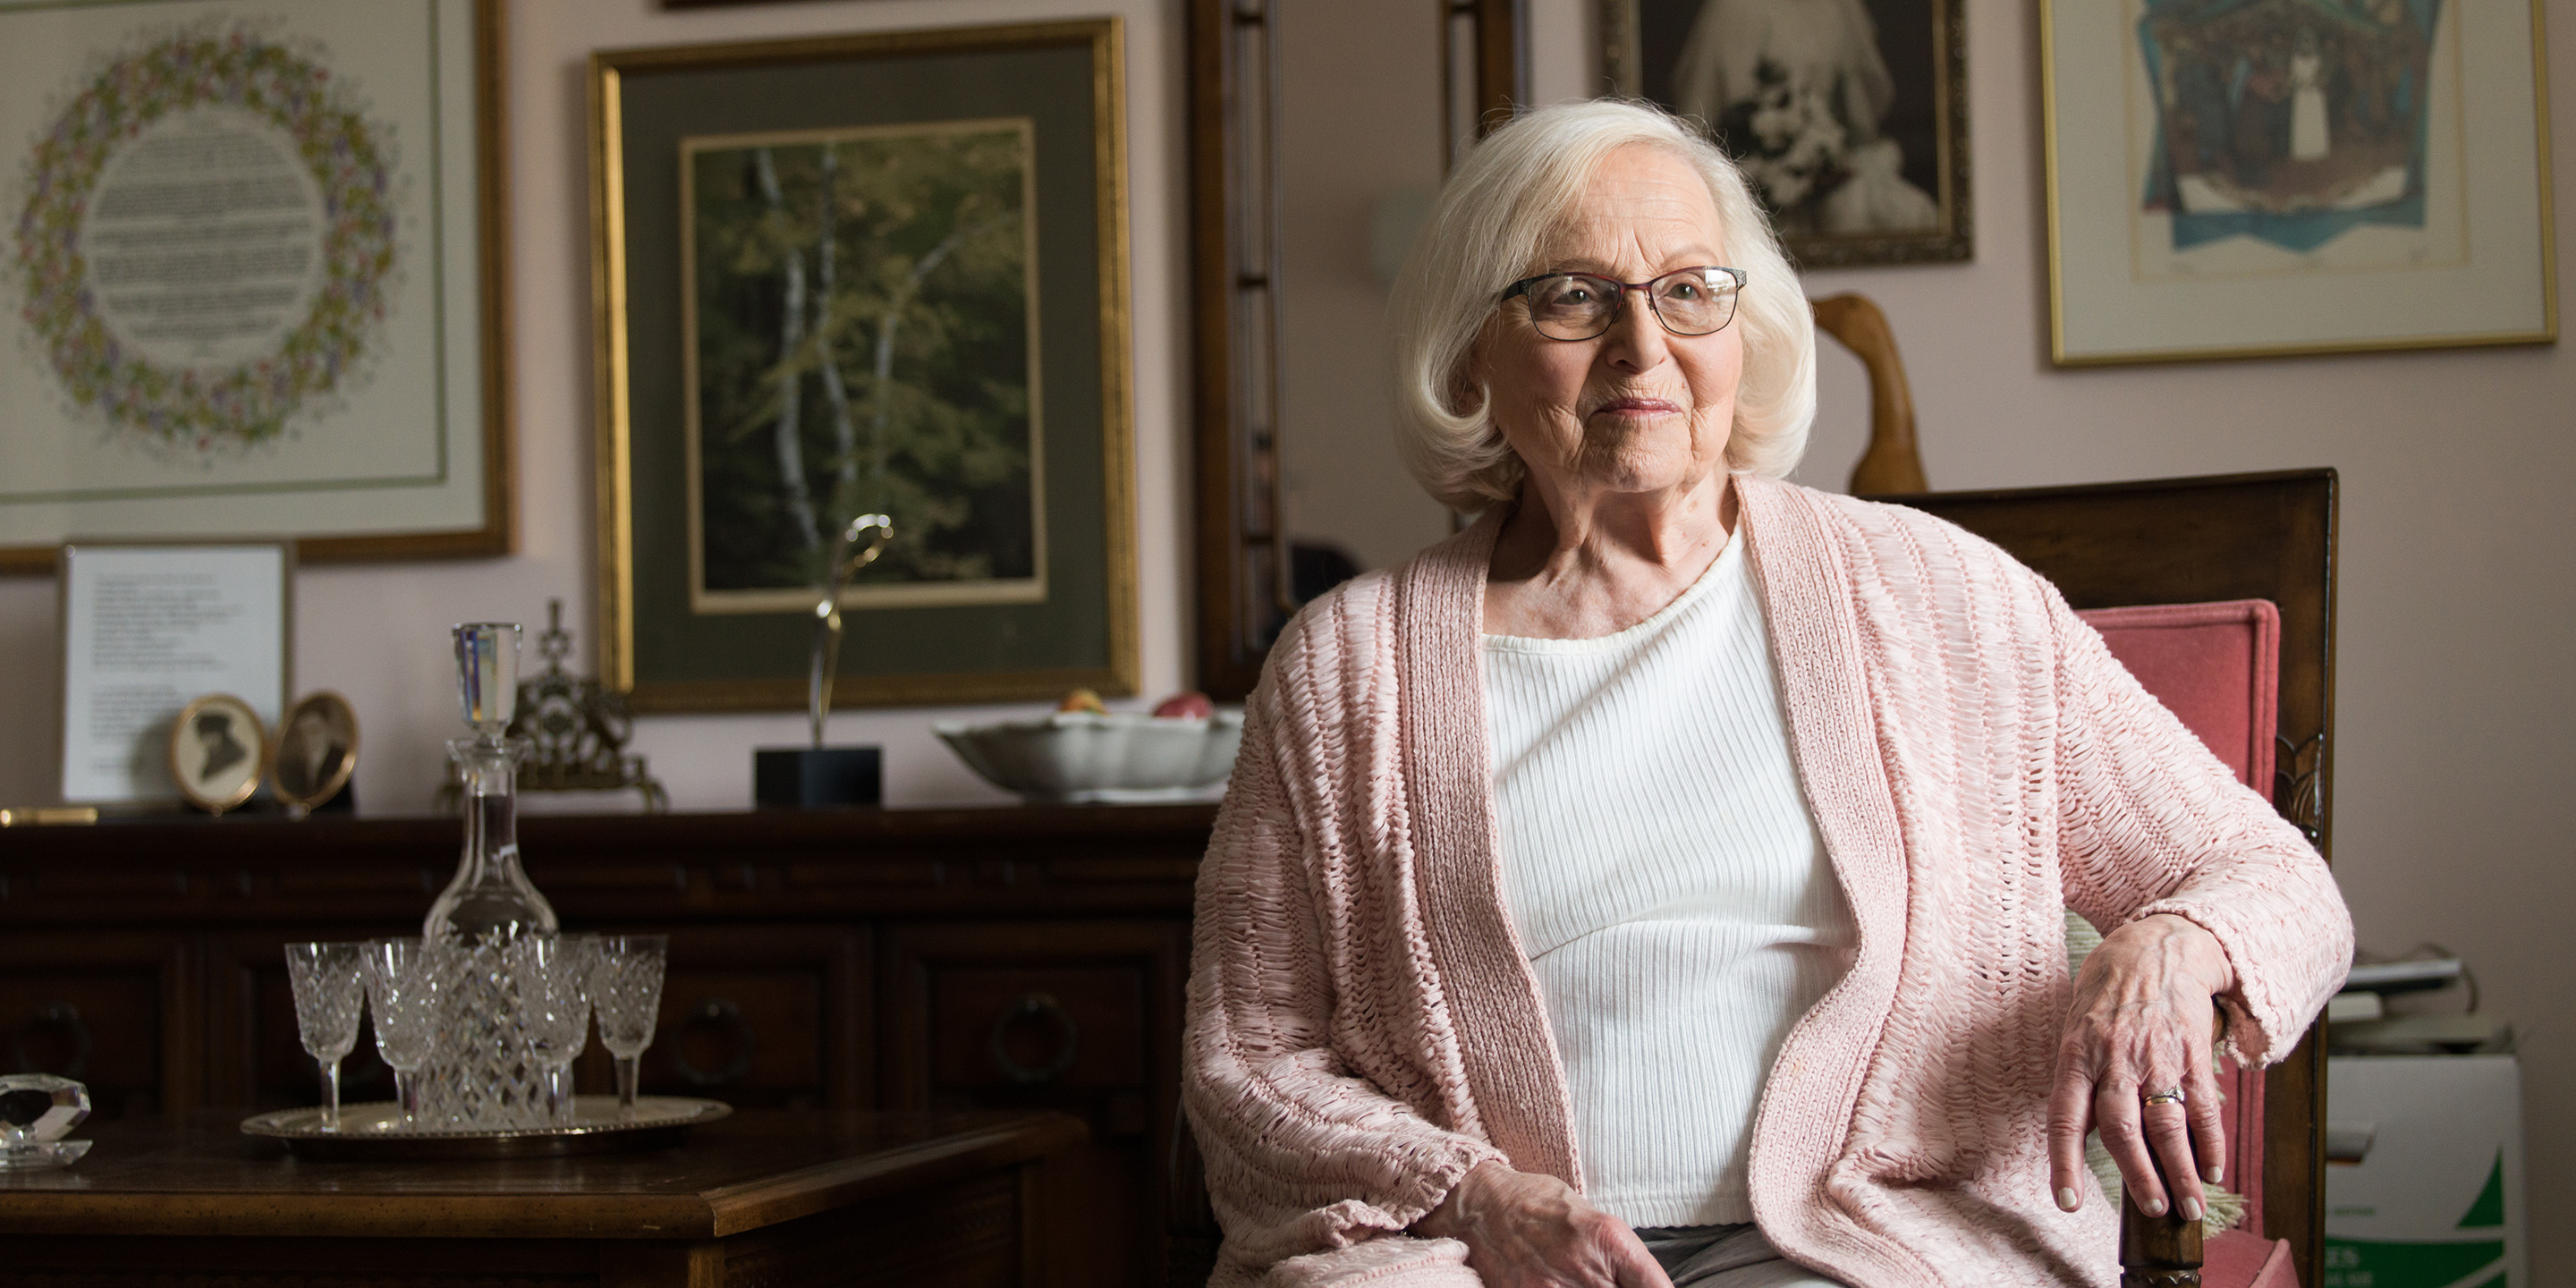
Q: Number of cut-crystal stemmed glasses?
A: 4